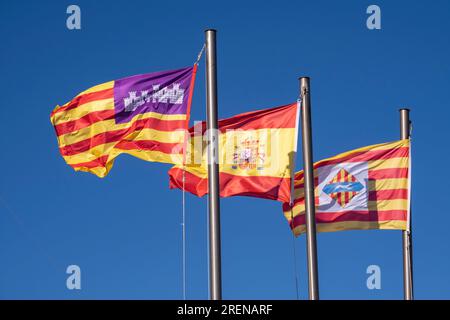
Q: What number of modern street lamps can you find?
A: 0